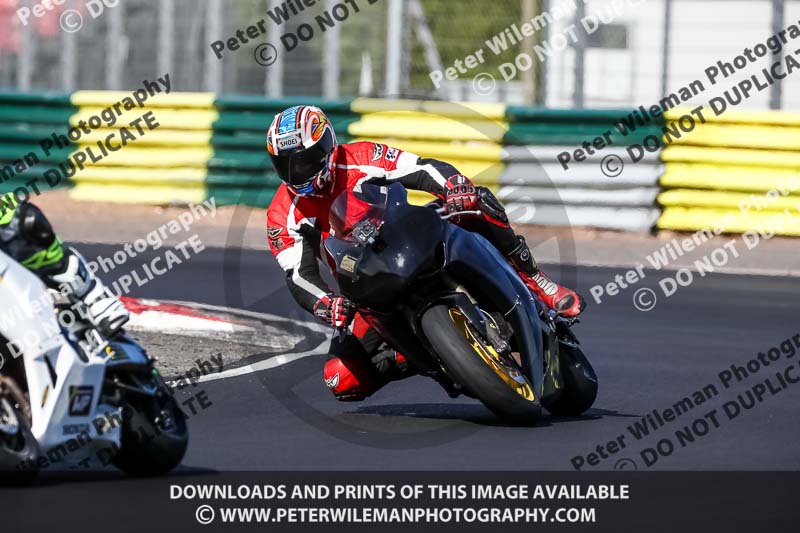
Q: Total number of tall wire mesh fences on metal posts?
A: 1